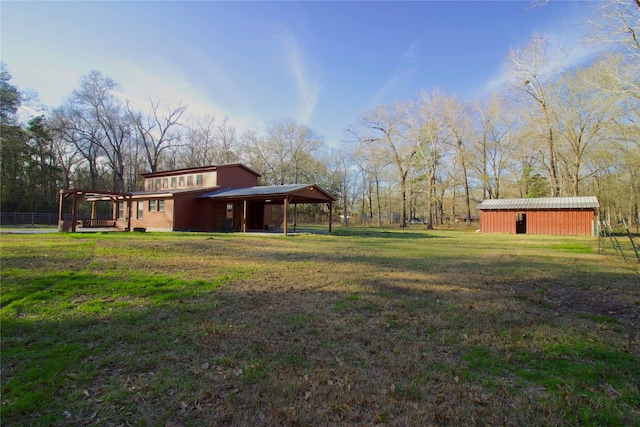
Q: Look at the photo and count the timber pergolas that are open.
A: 1